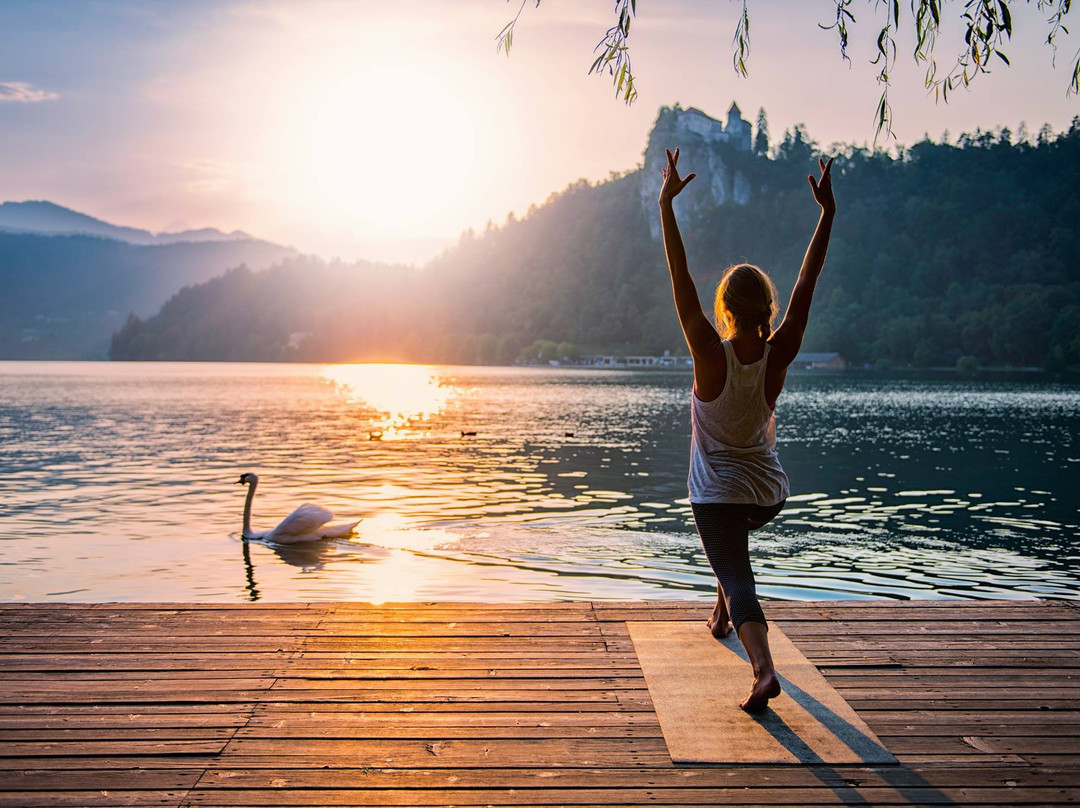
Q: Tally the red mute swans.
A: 0